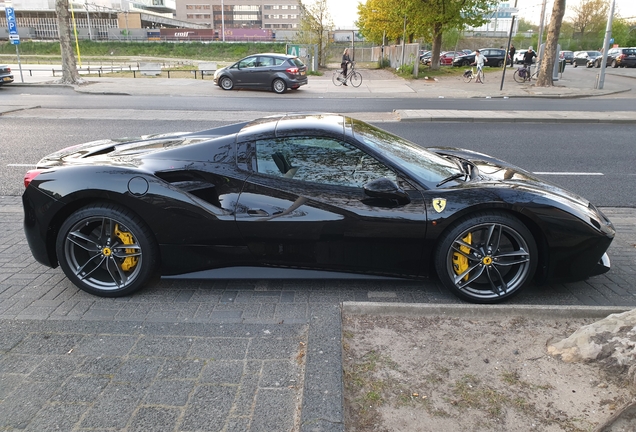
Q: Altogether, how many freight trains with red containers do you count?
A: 1